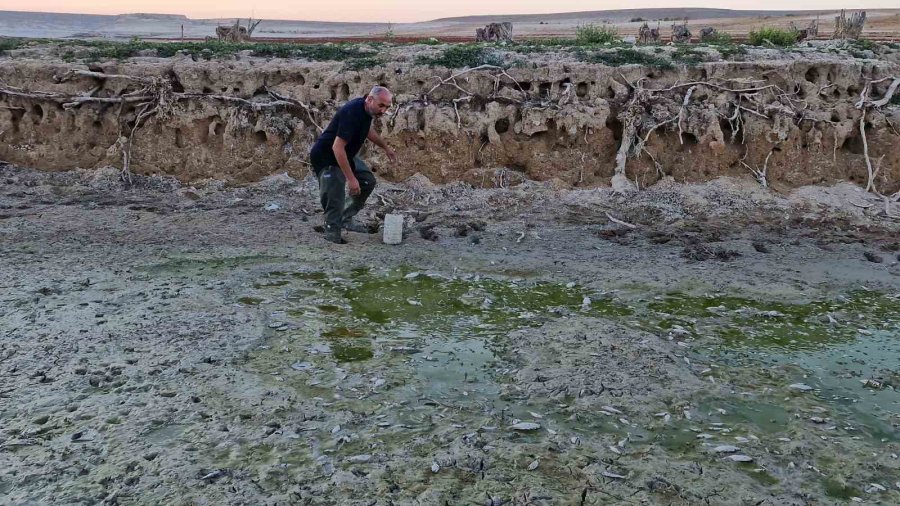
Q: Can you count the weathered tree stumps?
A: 7